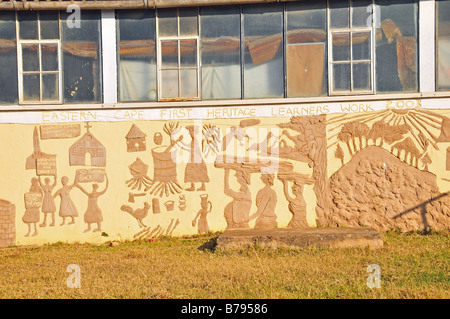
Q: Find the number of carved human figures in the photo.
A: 9